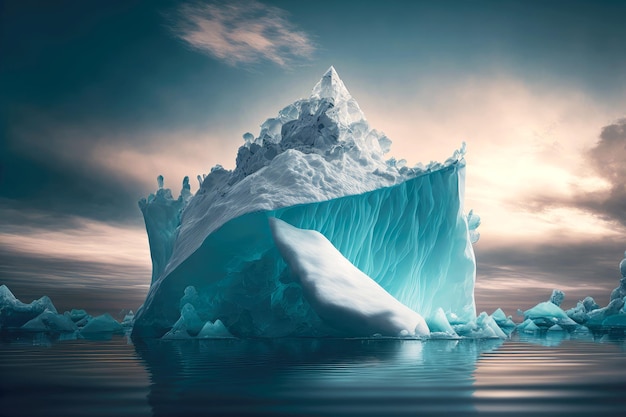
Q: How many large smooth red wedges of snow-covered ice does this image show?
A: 0